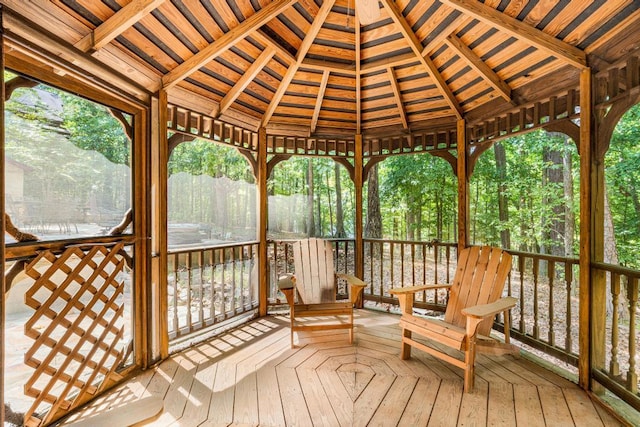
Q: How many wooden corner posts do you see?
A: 5